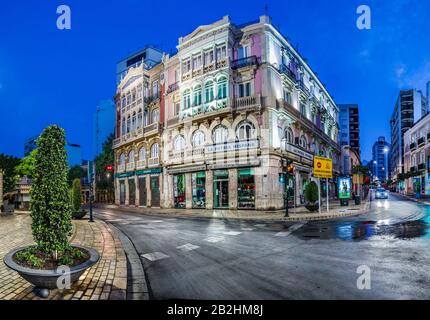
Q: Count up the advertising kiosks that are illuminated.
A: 1